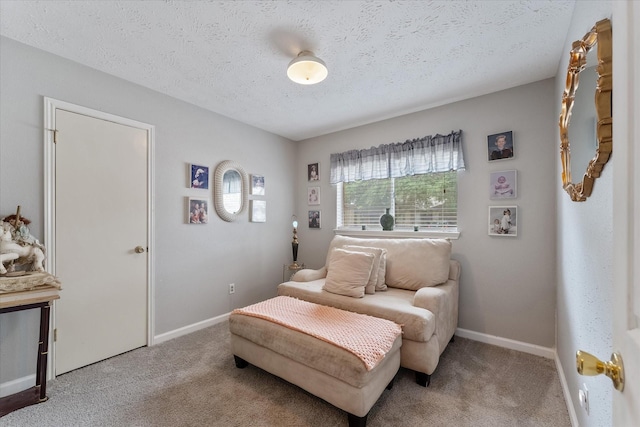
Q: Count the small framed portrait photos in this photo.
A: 10